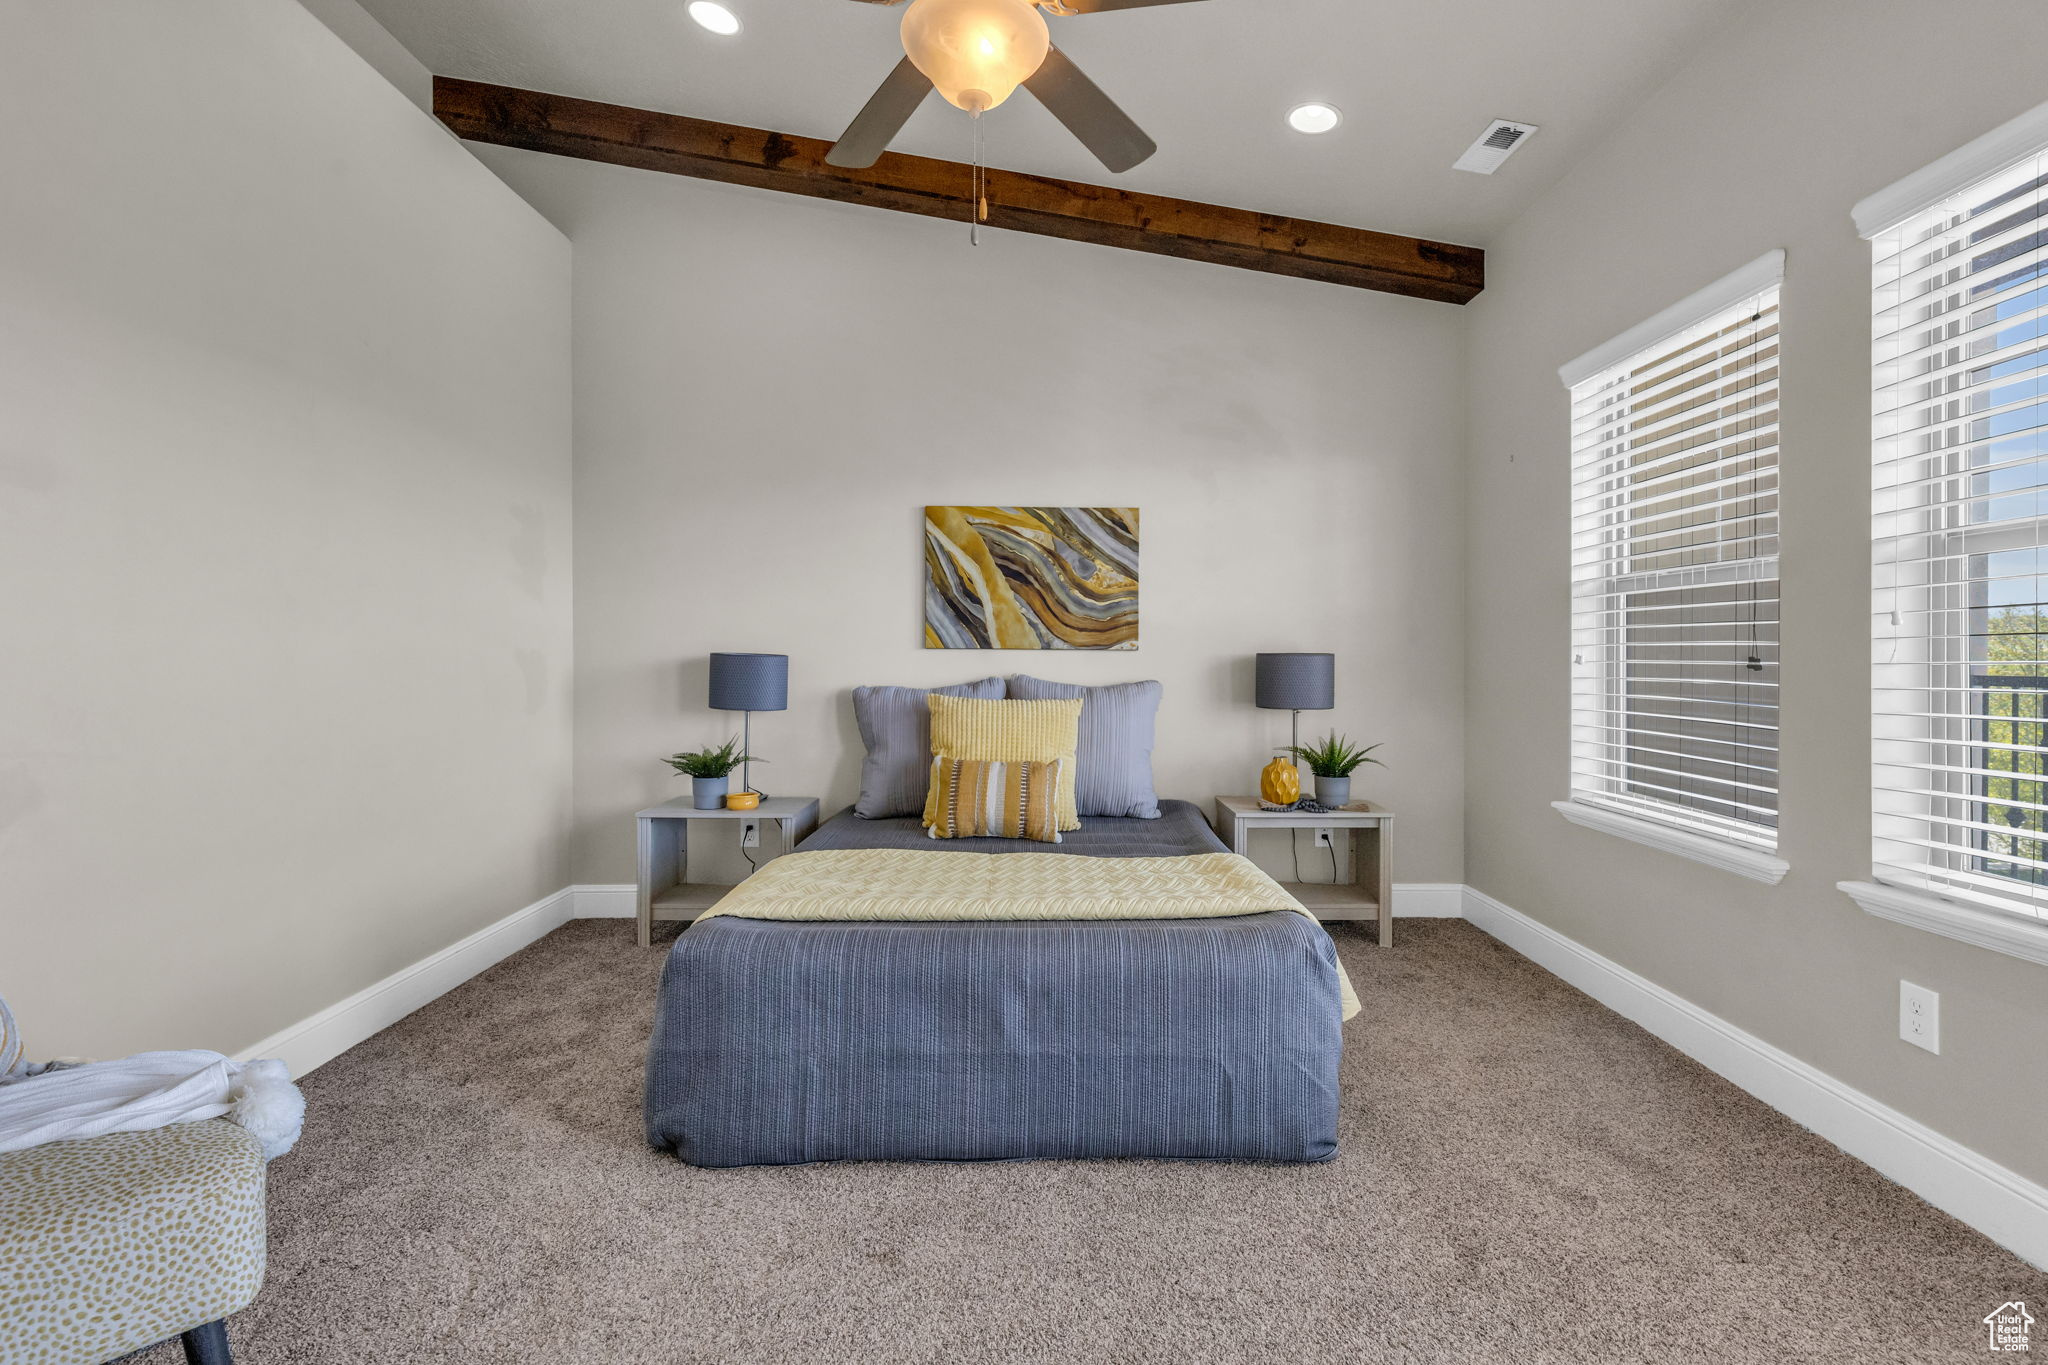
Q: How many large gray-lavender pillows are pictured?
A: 2